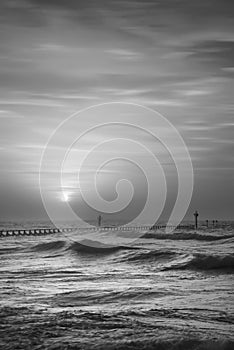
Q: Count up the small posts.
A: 3